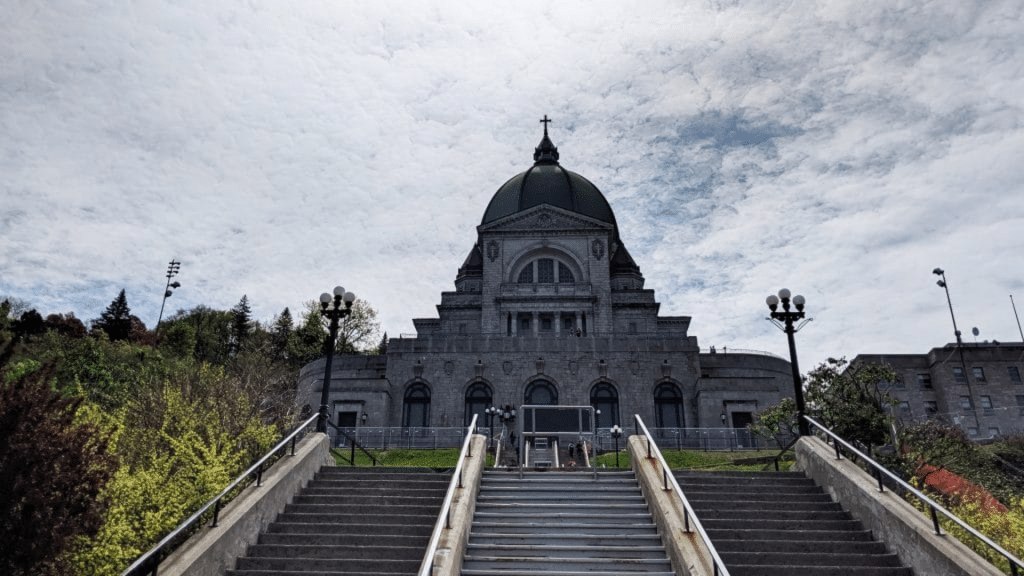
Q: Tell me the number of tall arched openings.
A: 5